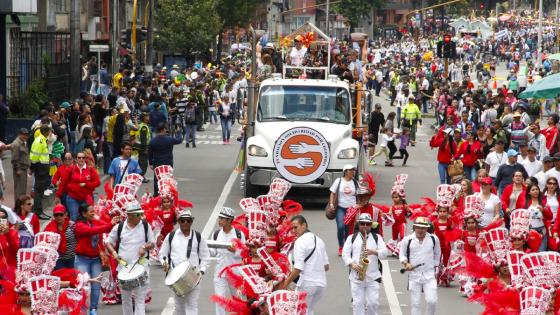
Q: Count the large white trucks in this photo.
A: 1